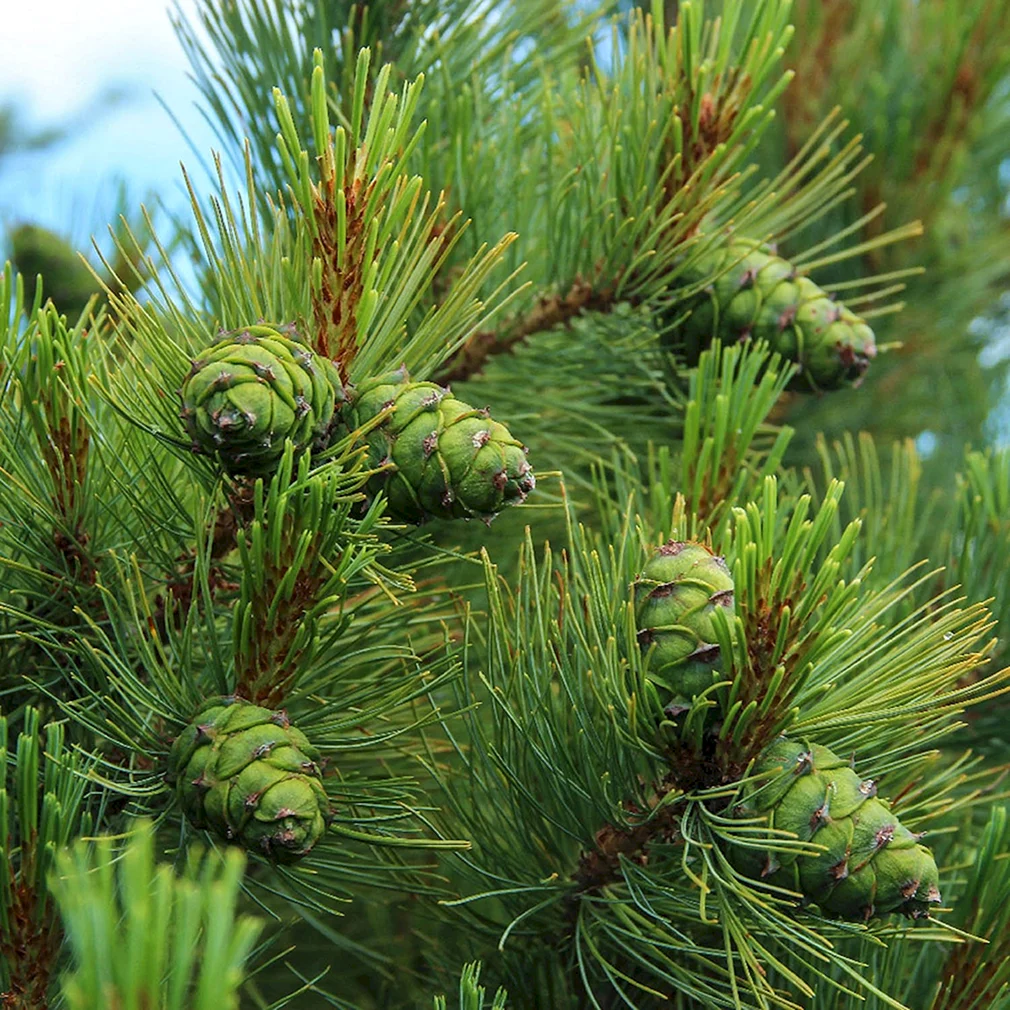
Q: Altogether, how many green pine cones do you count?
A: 6